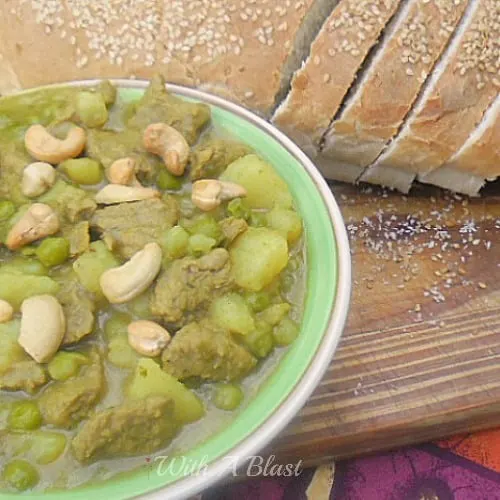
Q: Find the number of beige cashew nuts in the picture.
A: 11